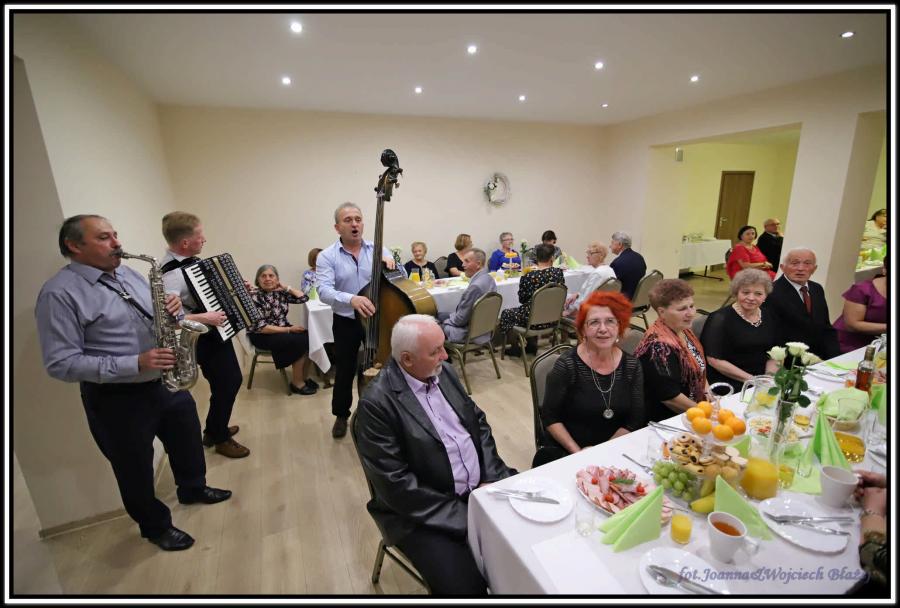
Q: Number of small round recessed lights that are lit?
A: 9